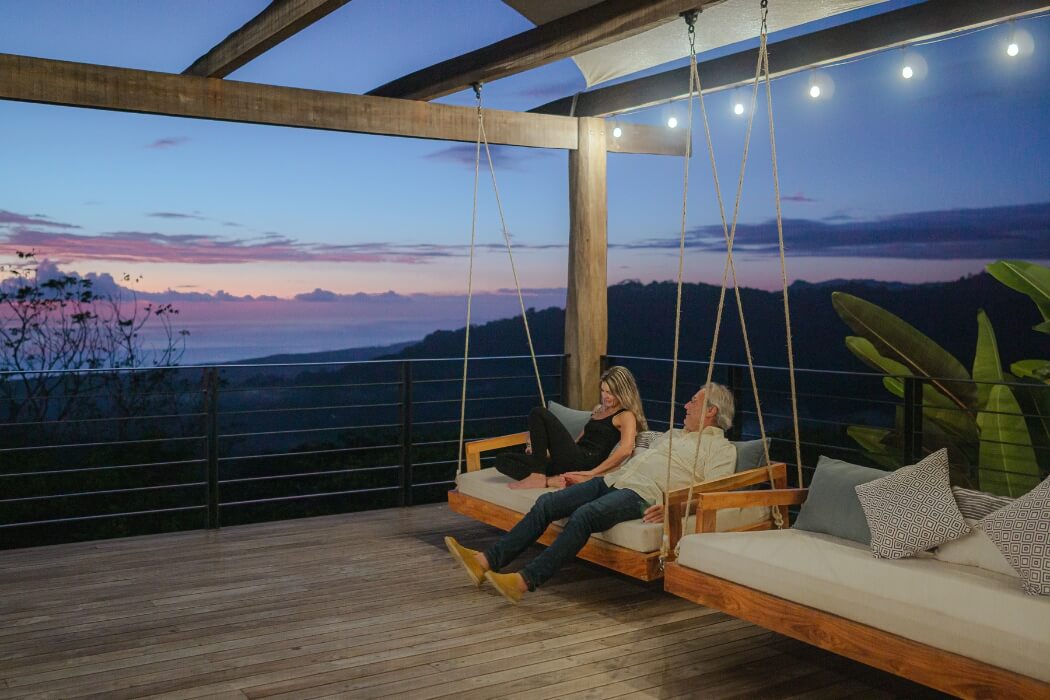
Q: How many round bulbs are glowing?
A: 6